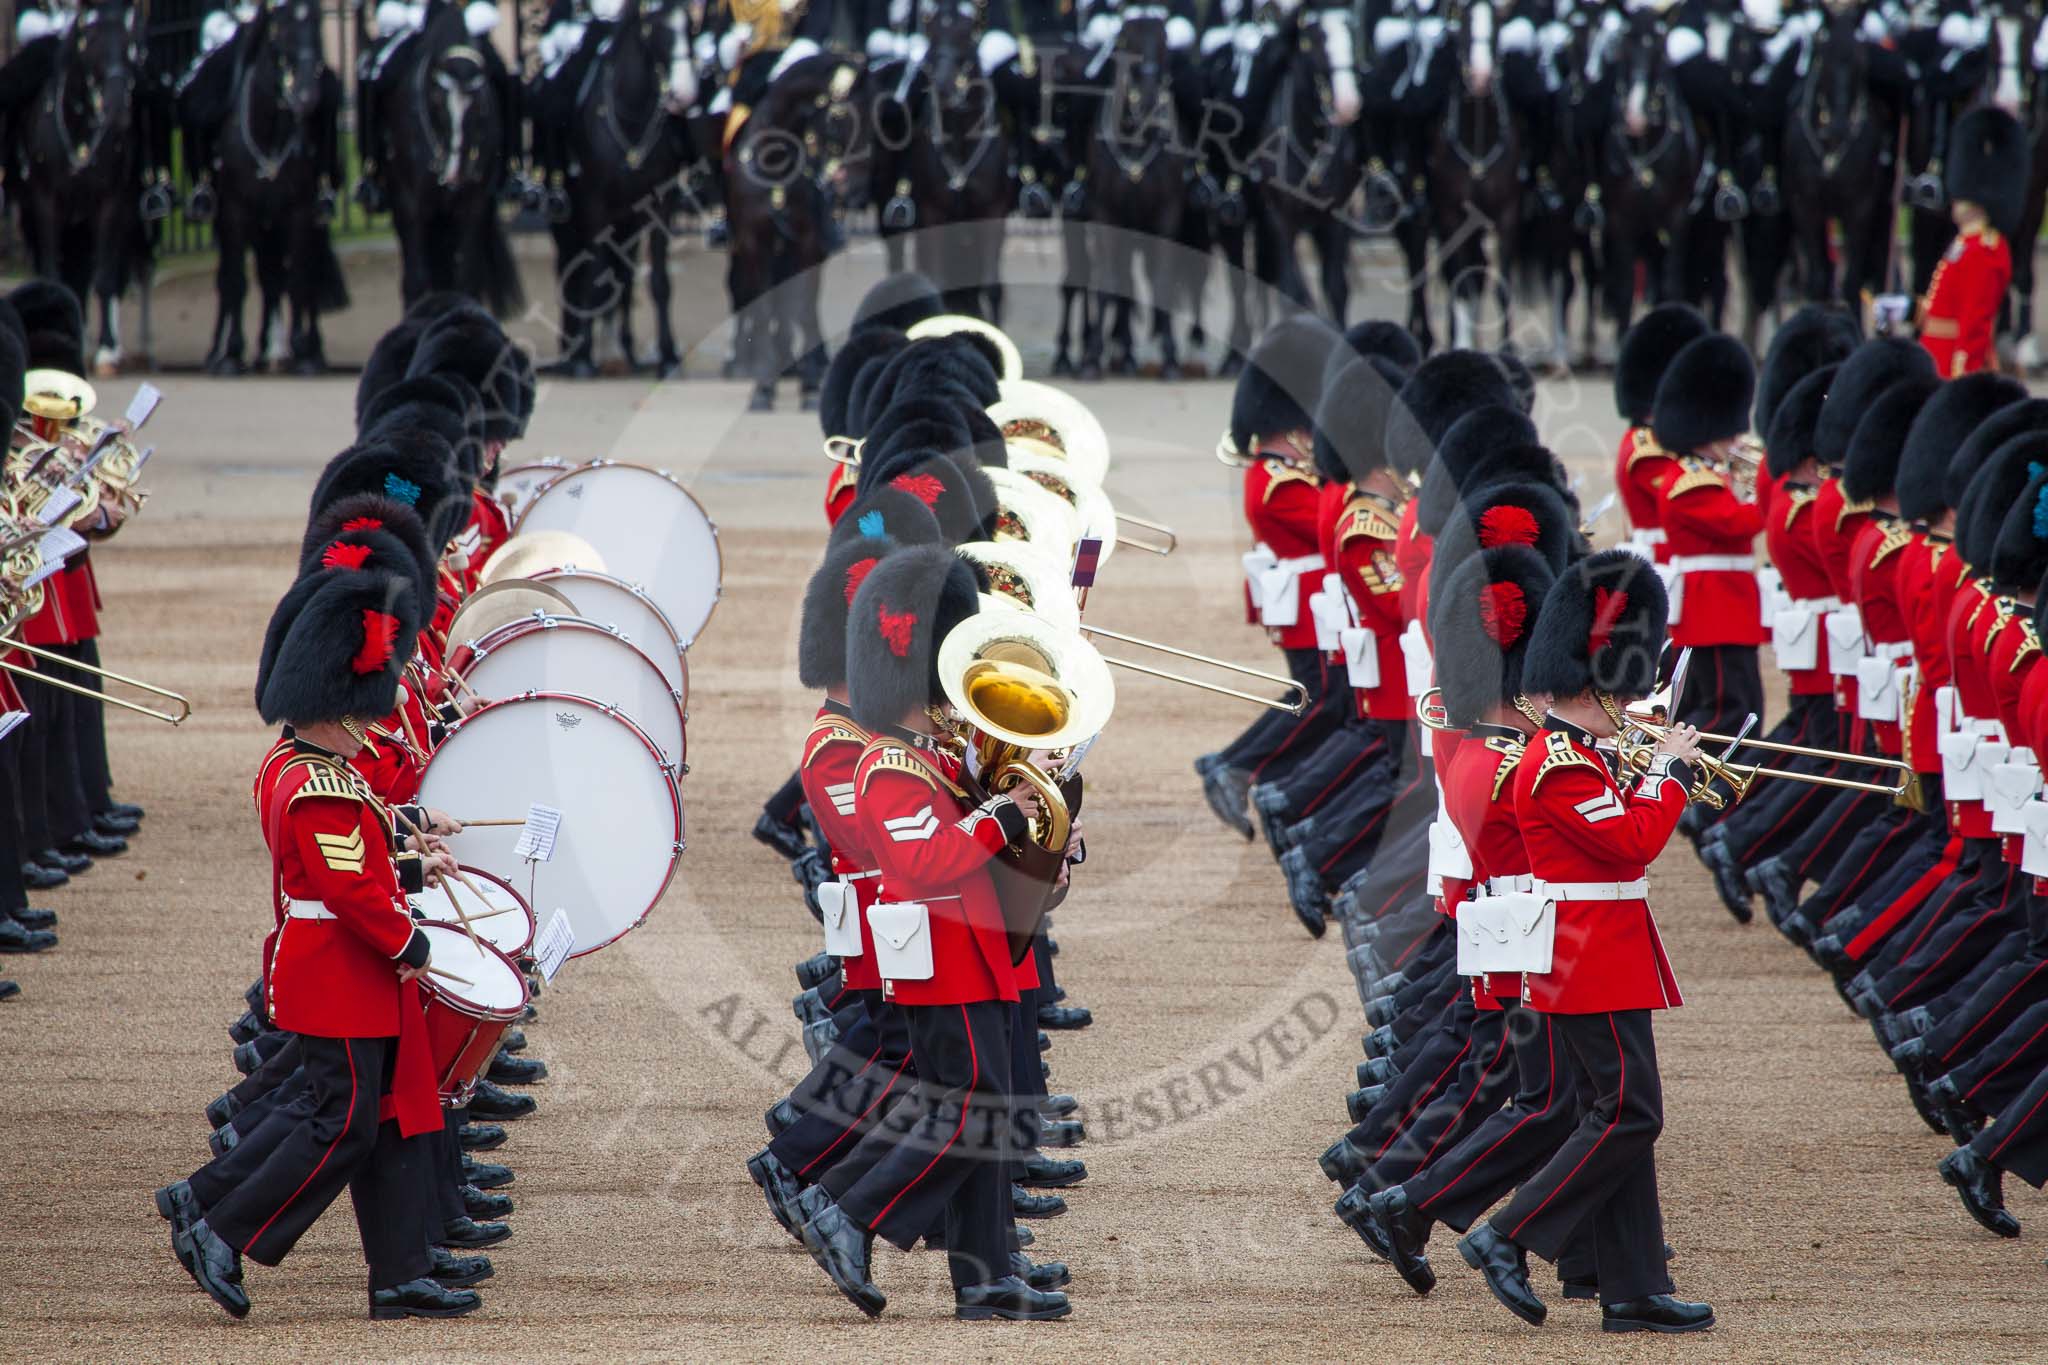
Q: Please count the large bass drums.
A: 5